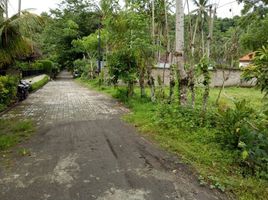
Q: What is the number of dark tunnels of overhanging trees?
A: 1